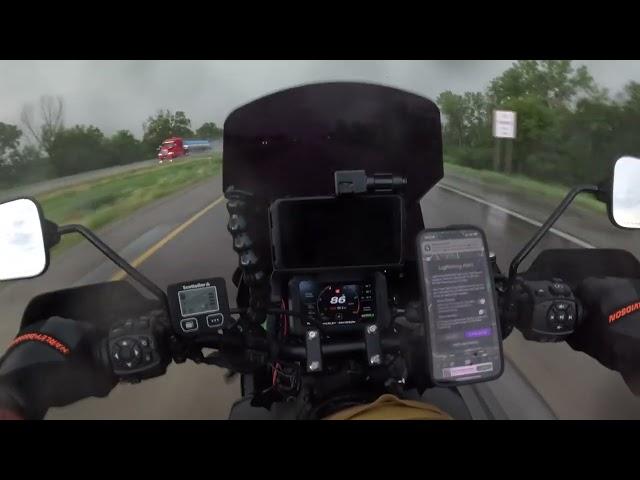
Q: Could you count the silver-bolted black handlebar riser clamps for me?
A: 2